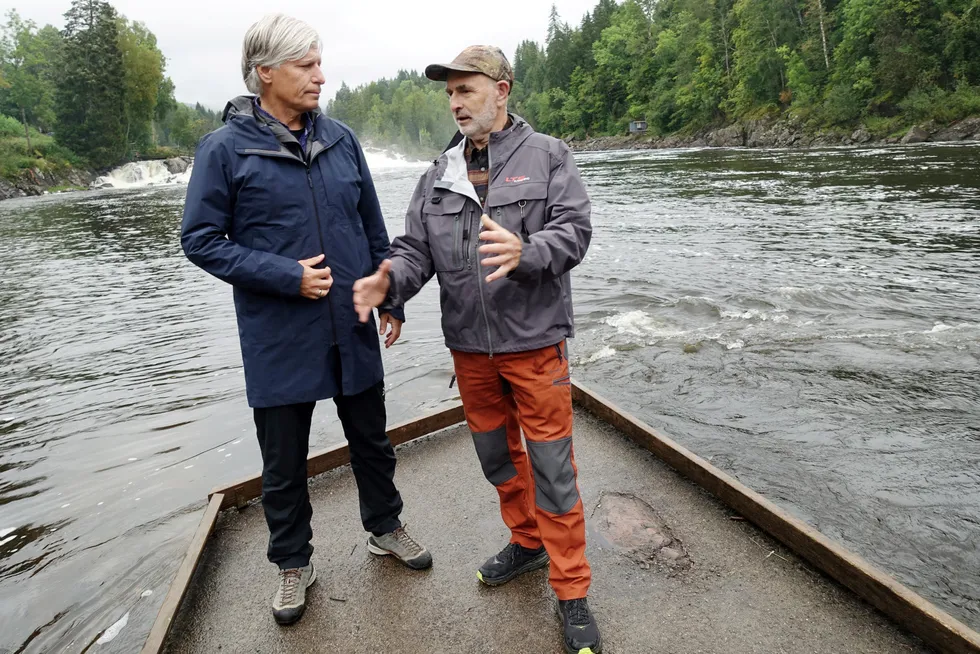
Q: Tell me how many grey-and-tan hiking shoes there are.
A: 2